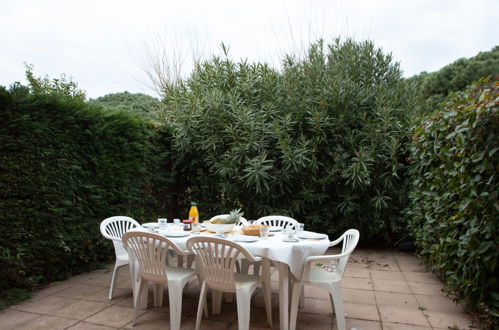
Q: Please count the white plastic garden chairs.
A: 6